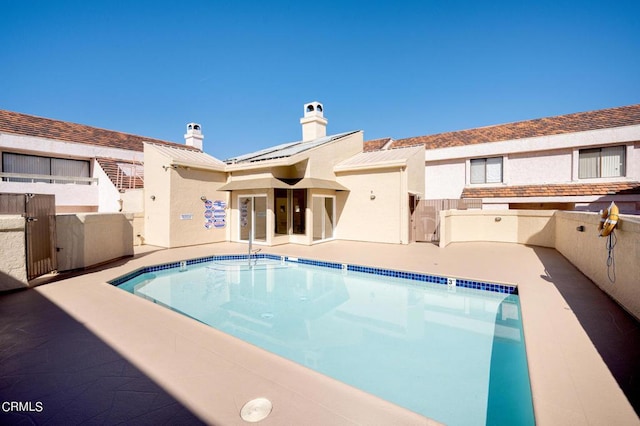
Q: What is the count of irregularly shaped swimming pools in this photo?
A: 1